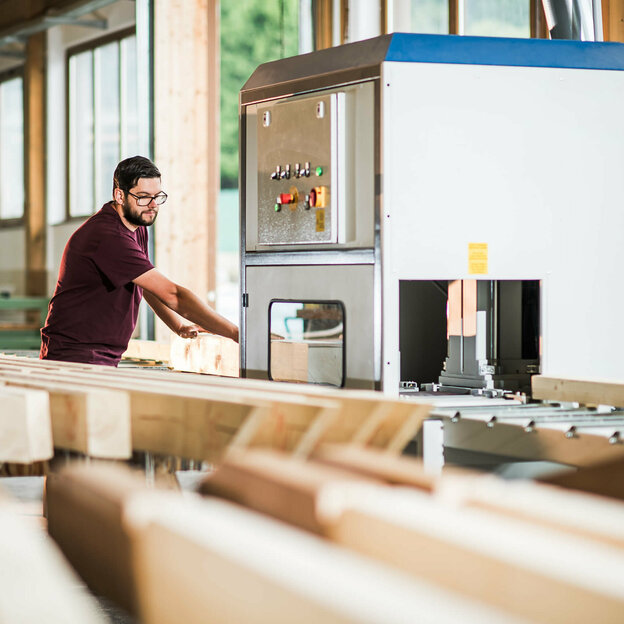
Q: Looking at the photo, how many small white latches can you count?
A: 2